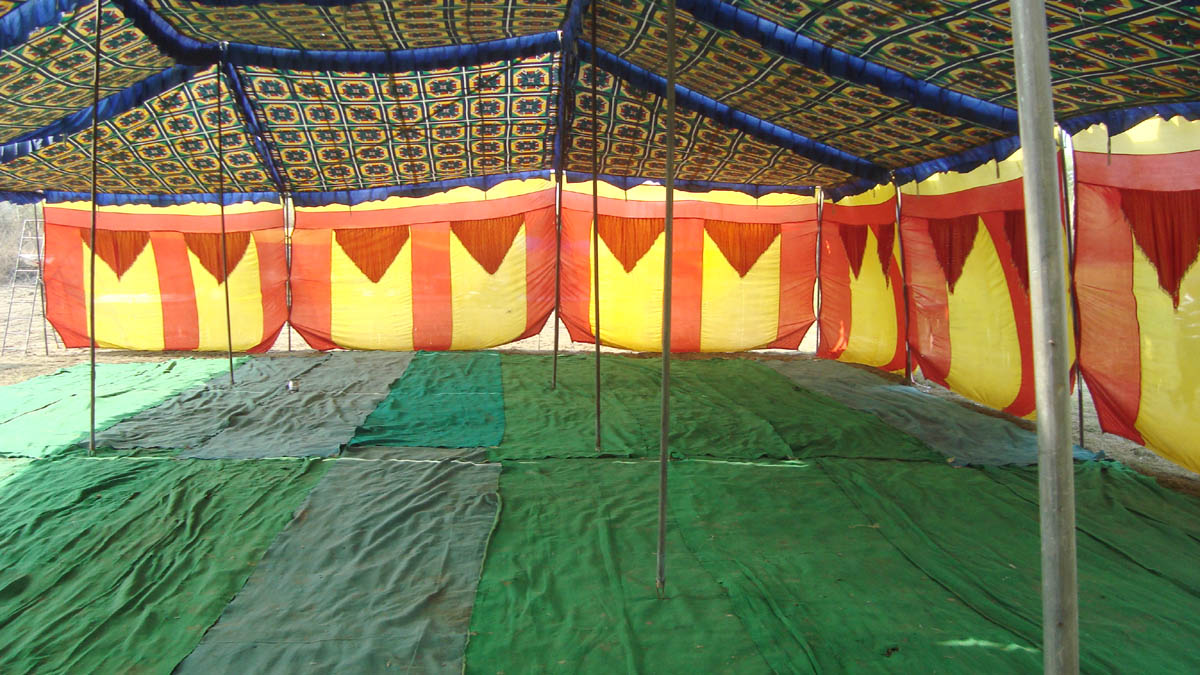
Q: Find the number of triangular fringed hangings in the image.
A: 11